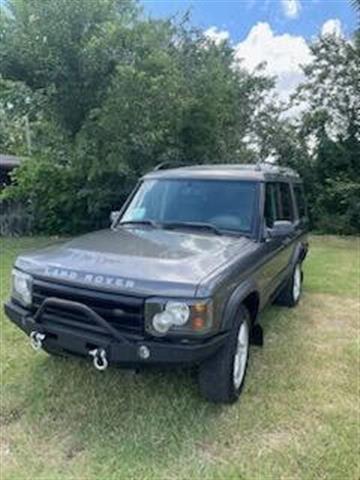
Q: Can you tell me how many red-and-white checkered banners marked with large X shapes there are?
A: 0